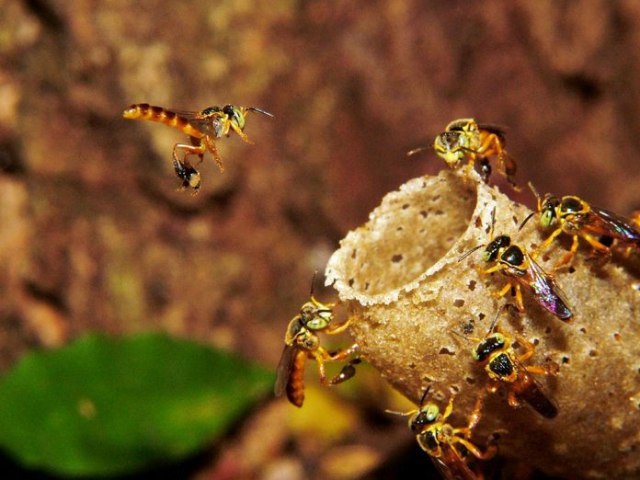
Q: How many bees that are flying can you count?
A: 1